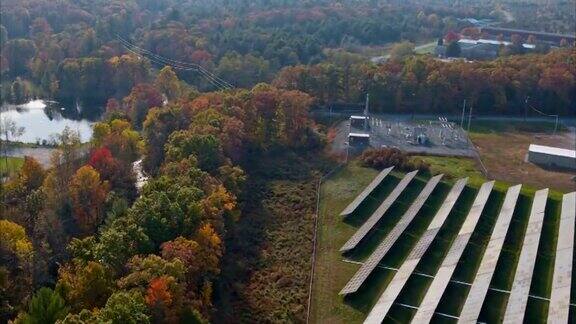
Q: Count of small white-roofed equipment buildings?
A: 2